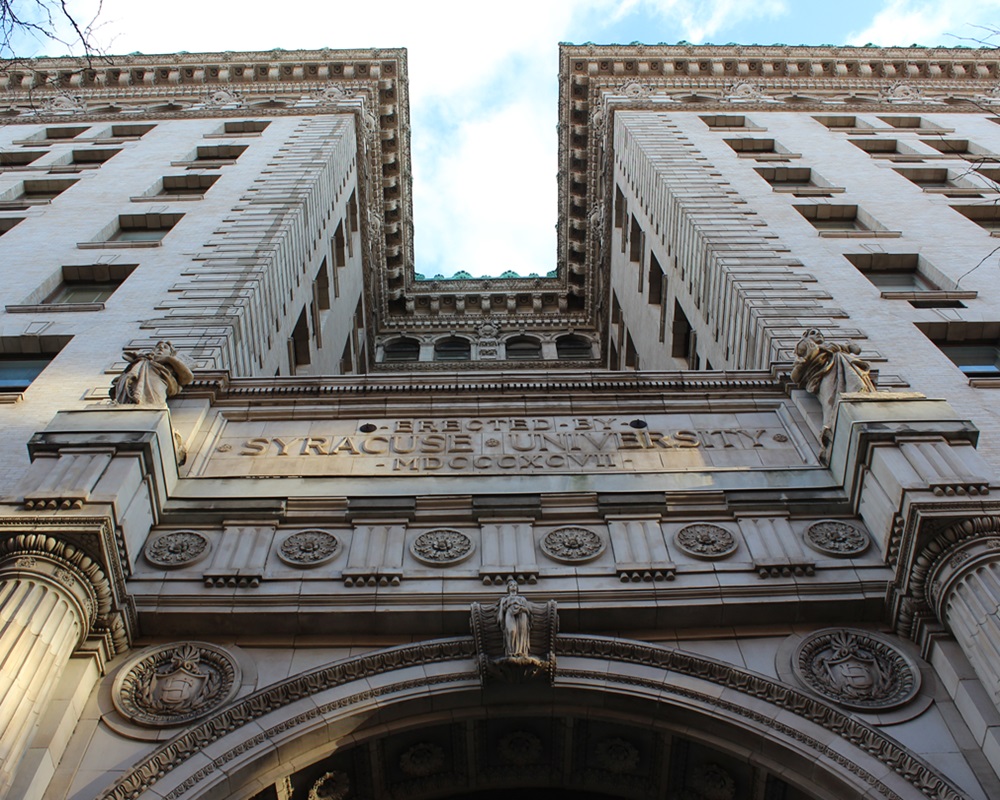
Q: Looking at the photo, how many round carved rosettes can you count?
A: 6